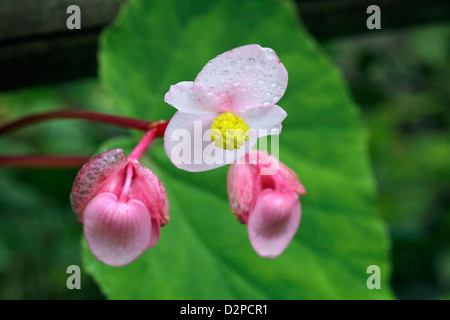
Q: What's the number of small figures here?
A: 0